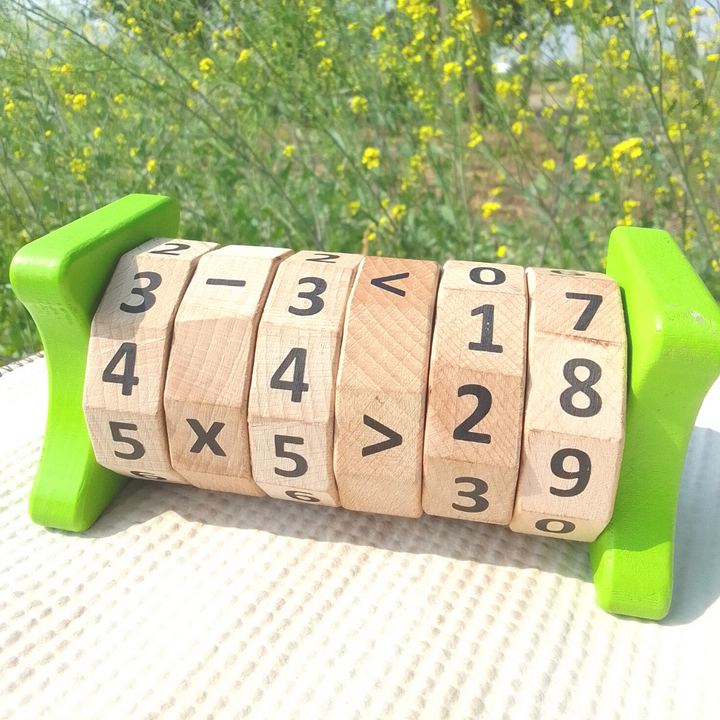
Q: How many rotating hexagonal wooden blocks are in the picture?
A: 6